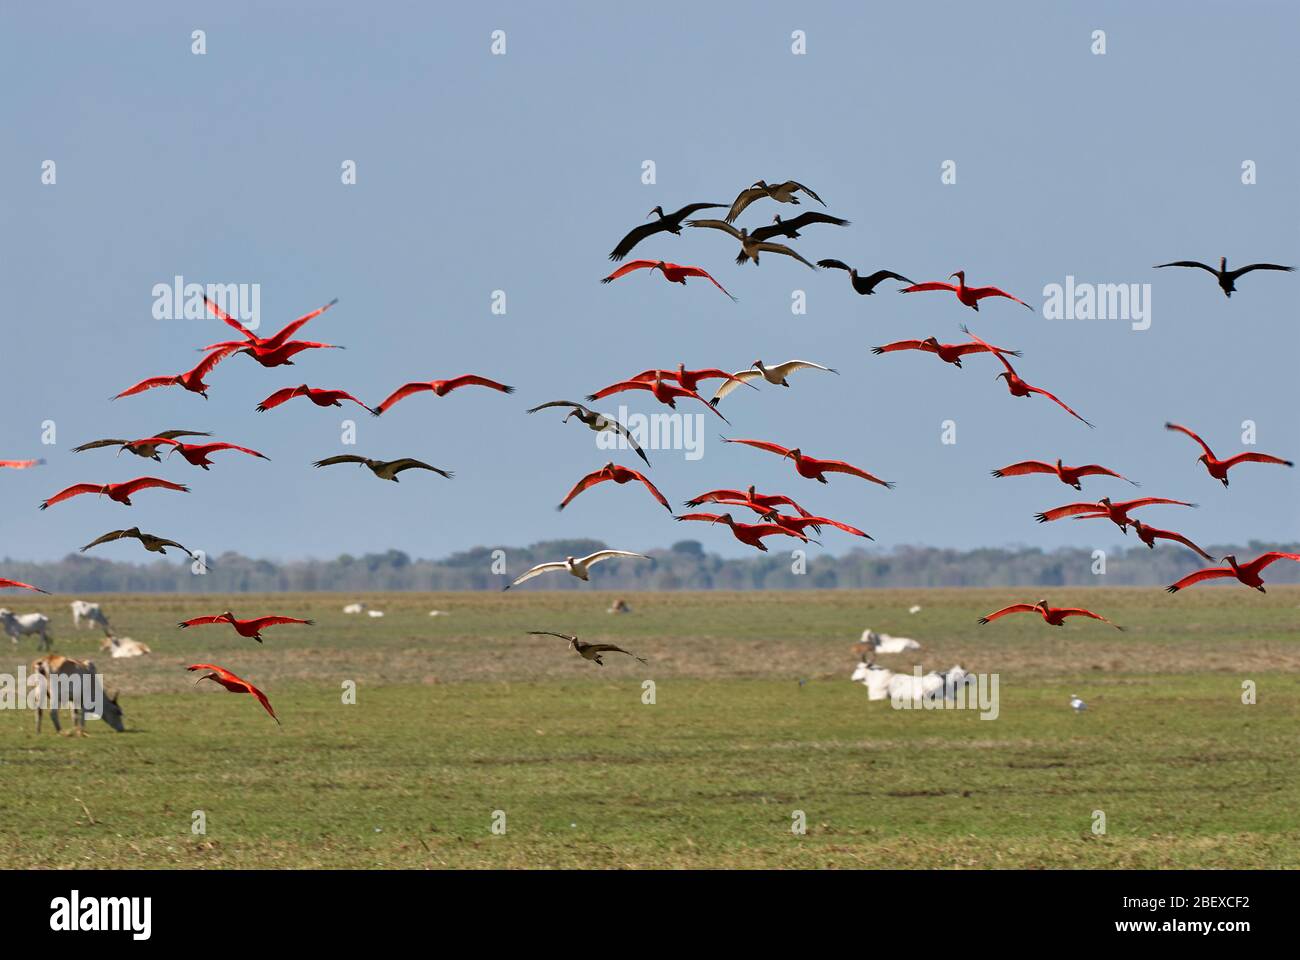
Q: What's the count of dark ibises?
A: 11